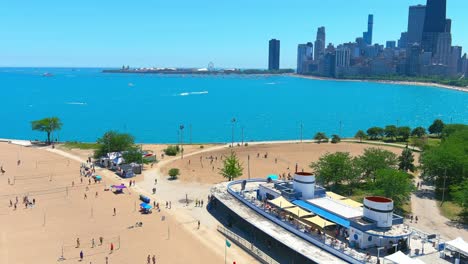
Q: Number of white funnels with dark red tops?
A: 2